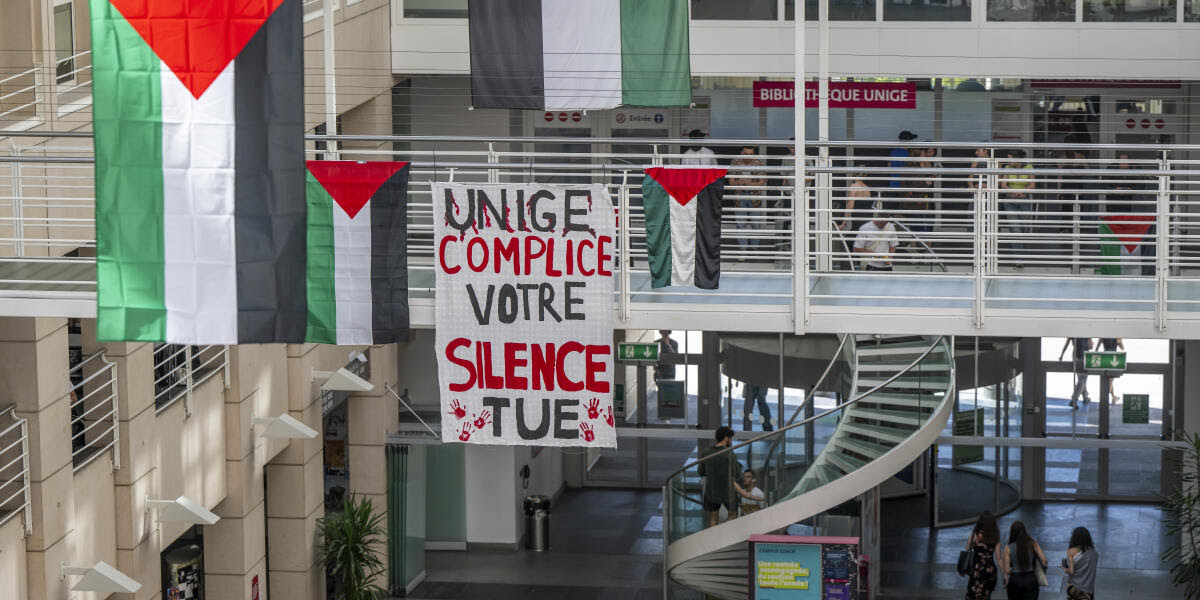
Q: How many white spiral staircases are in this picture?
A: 1